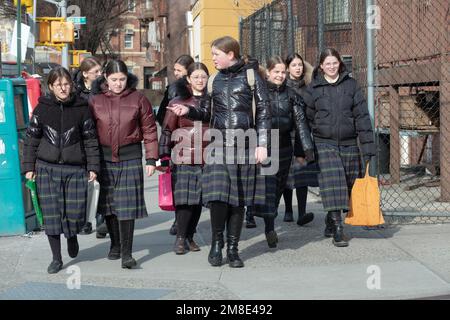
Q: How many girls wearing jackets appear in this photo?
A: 9